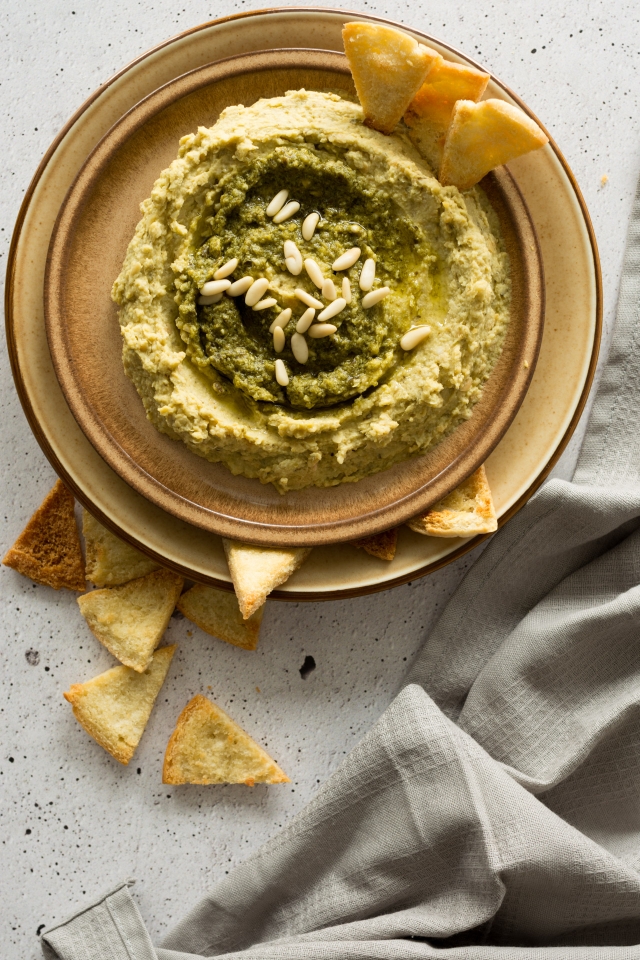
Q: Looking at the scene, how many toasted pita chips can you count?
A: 12